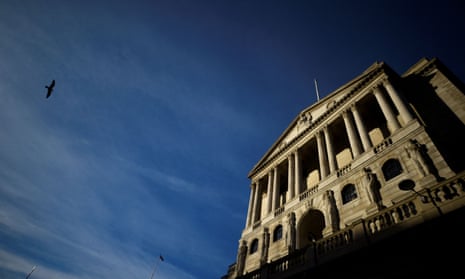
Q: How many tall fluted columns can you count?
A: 12